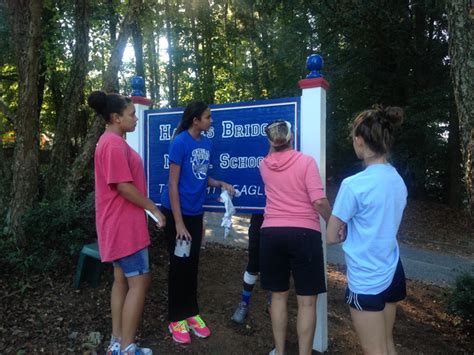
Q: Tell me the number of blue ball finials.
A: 2